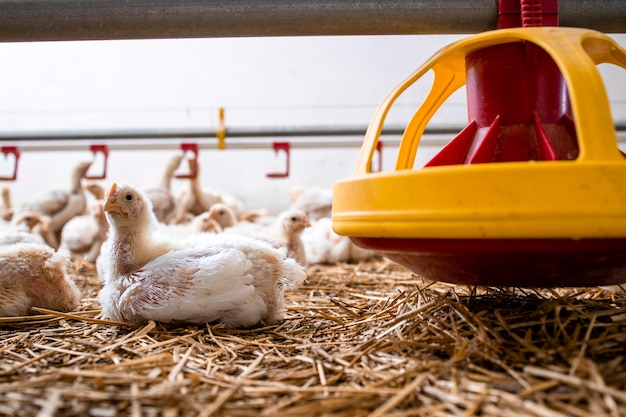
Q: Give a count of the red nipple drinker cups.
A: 5